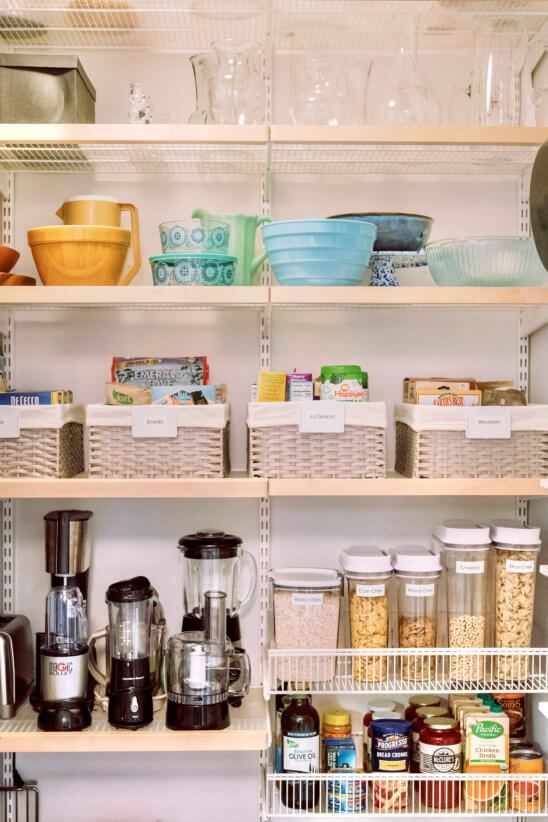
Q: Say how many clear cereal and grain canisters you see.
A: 5